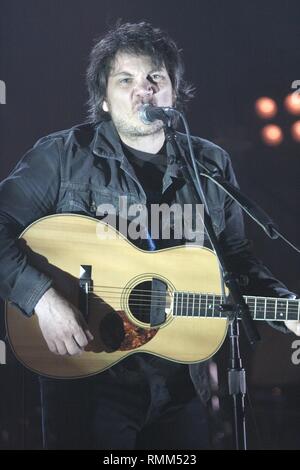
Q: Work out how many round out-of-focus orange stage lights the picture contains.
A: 4